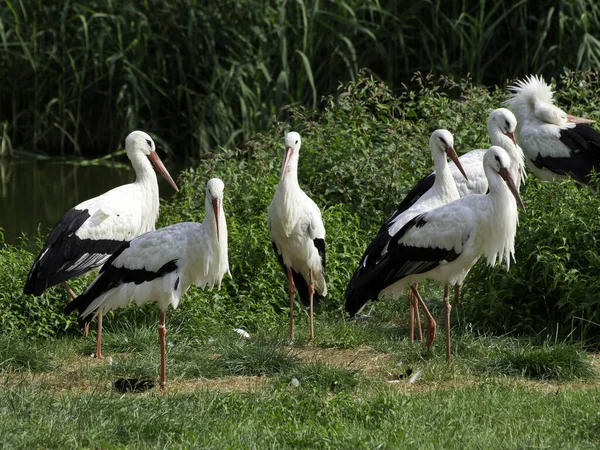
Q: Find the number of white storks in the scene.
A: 7